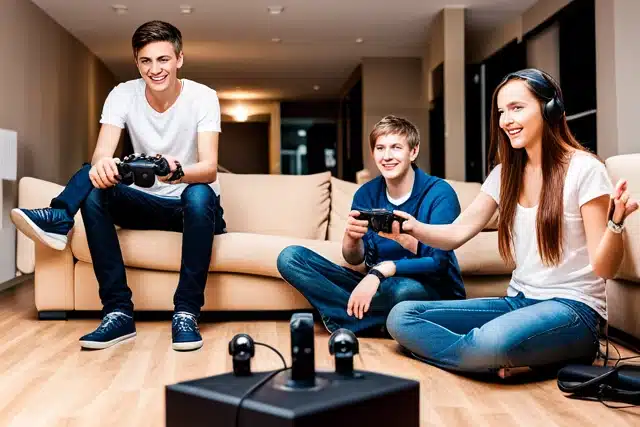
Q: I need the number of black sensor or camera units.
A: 3